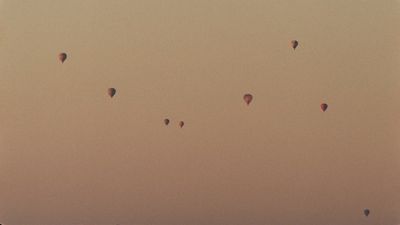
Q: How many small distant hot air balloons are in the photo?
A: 8